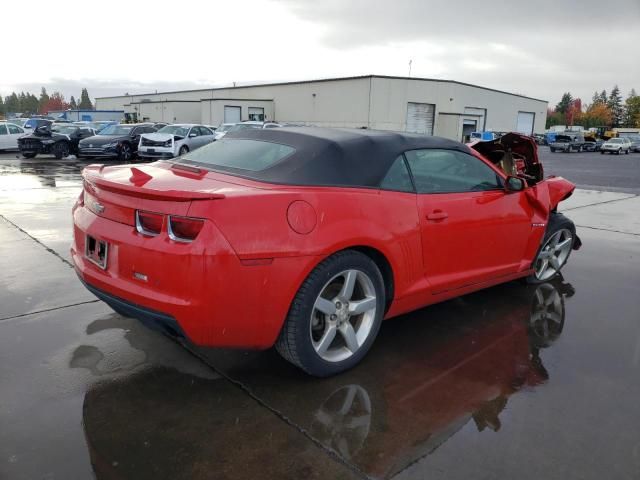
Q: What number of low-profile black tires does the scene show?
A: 2